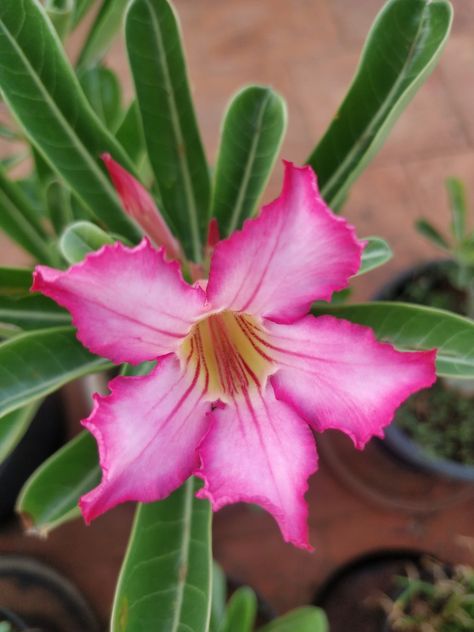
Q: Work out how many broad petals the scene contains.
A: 5